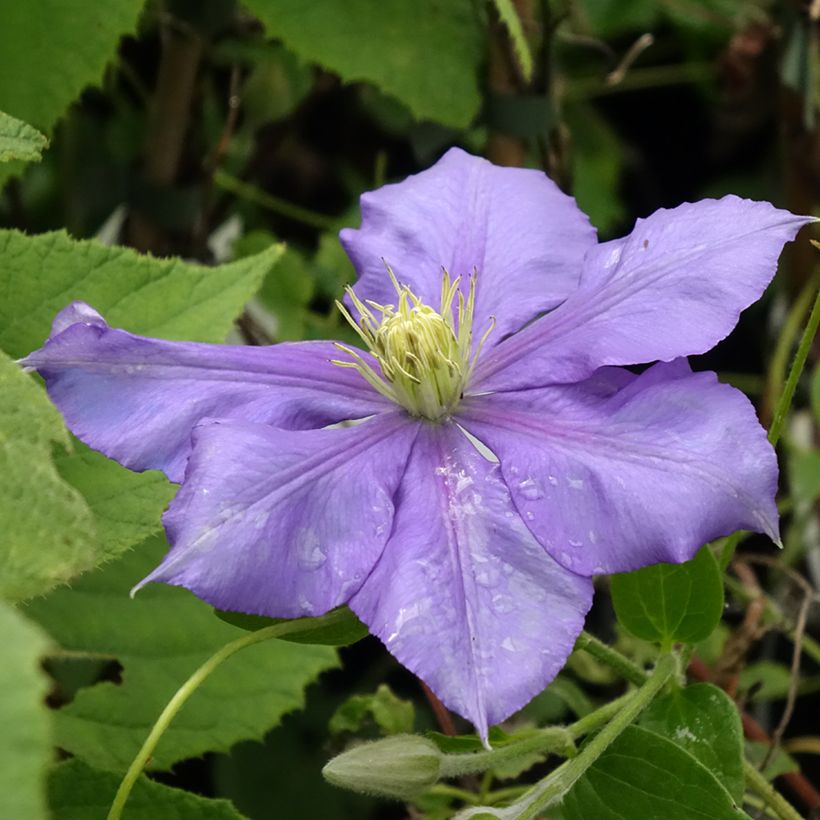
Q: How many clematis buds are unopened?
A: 1